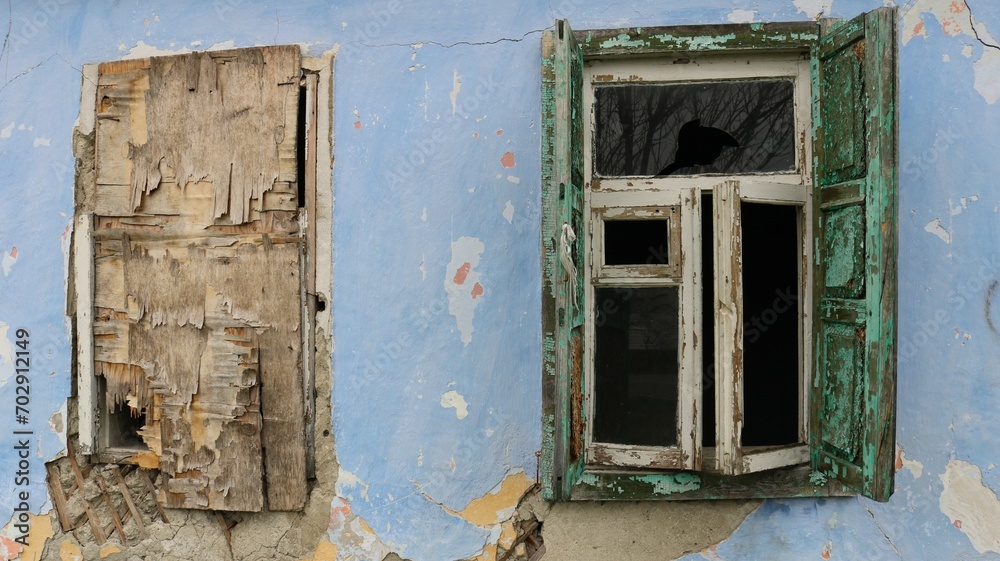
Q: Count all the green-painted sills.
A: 1